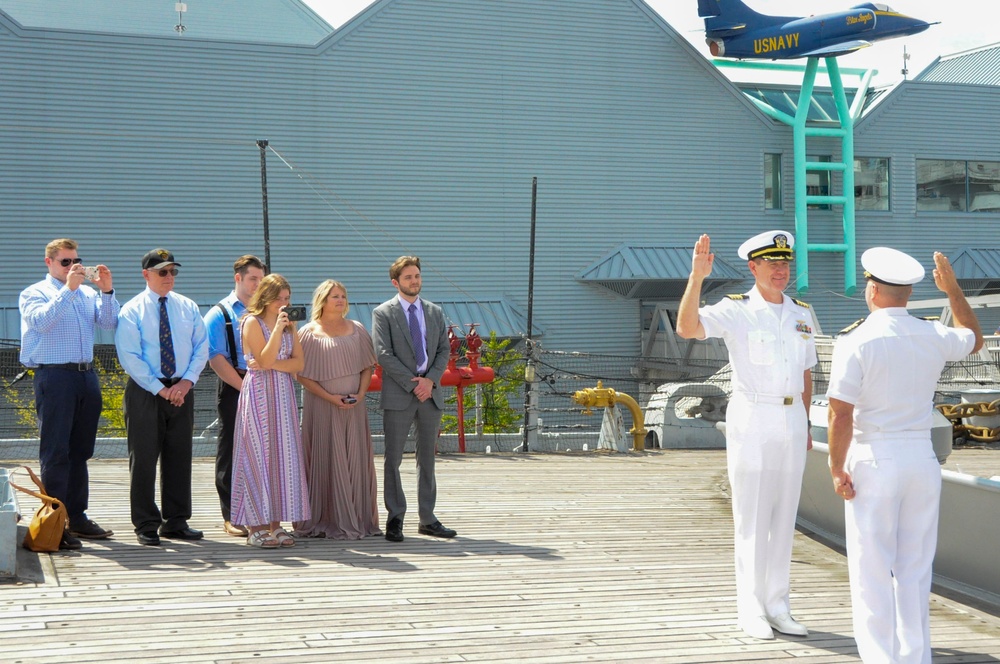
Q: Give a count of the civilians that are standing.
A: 6